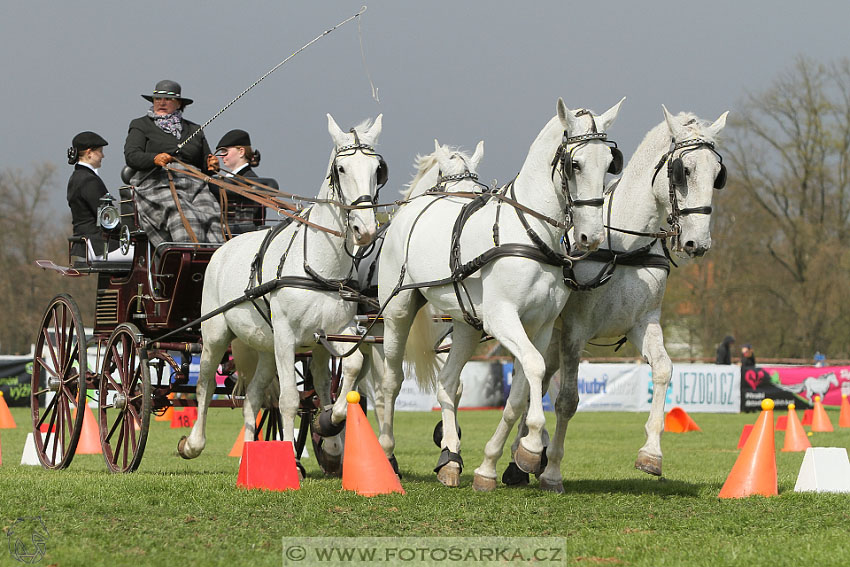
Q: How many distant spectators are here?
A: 2